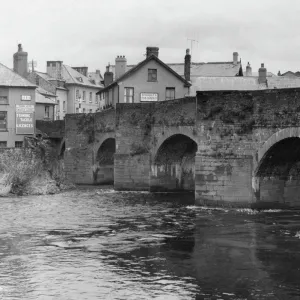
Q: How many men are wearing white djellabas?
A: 0